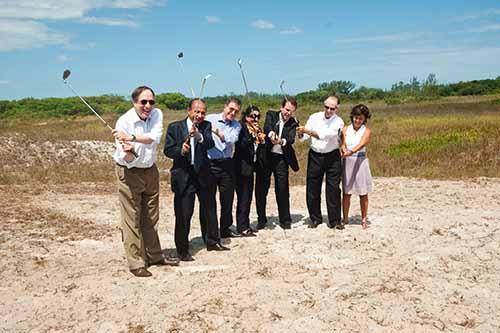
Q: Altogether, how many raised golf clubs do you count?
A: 5